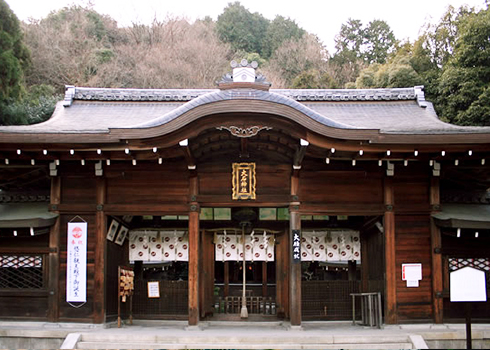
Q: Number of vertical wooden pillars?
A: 6